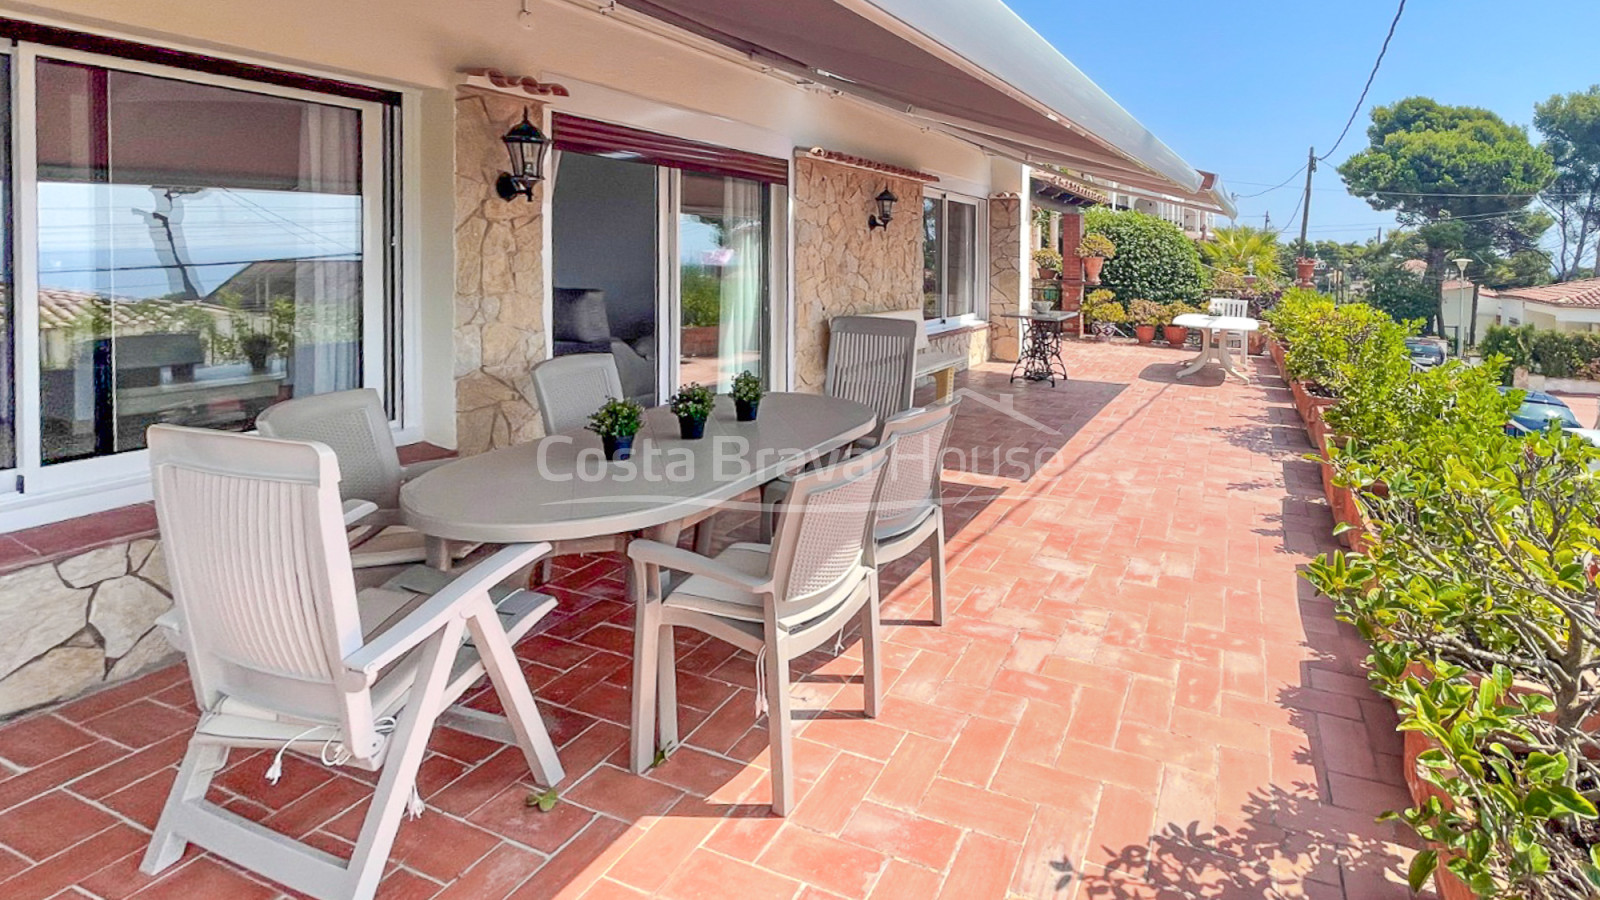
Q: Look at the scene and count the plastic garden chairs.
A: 7